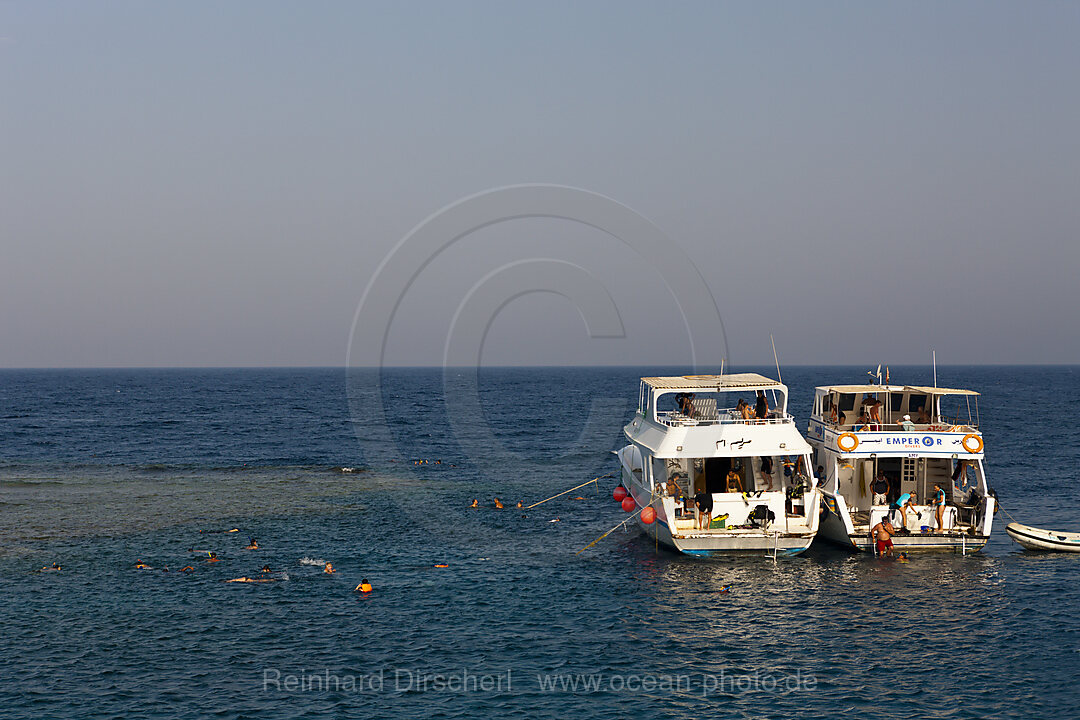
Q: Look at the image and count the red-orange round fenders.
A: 3